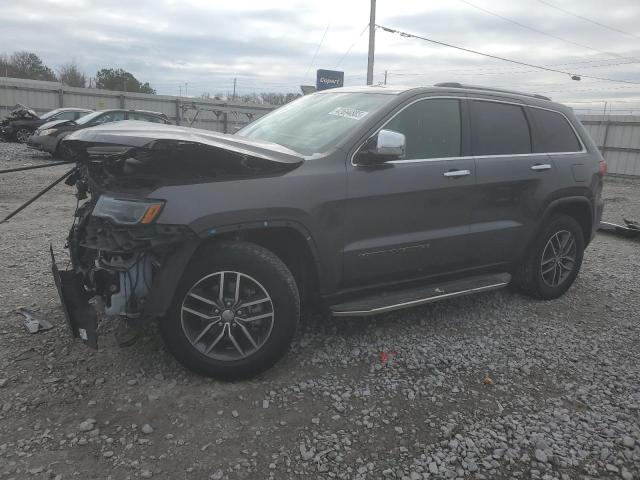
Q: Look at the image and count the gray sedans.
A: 1